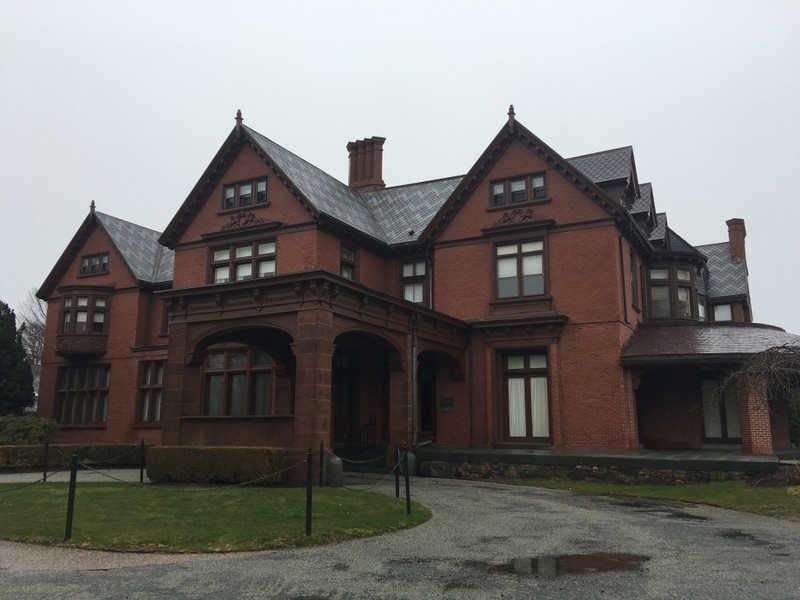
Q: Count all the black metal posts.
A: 7